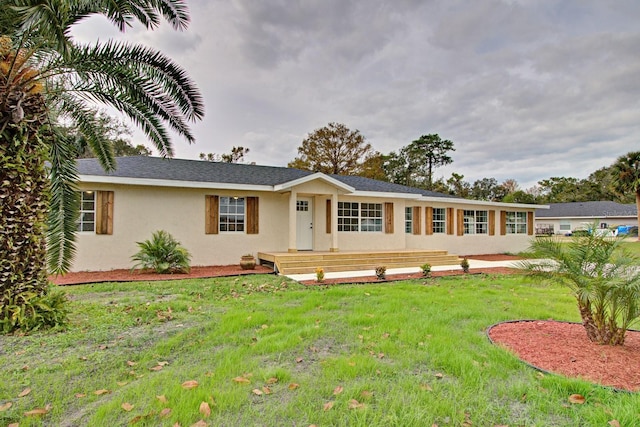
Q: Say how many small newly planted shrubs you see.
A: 4